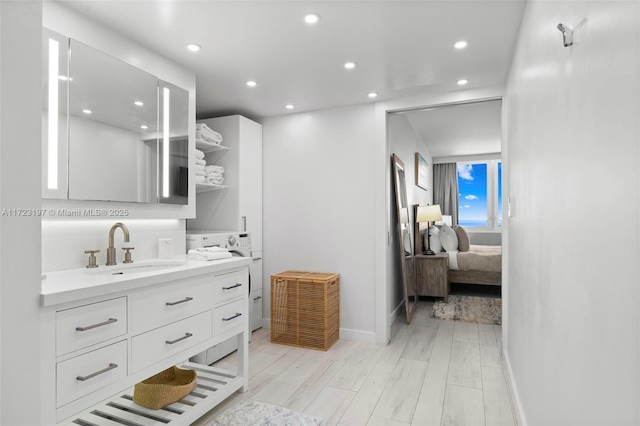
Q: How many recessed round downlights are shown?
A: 8